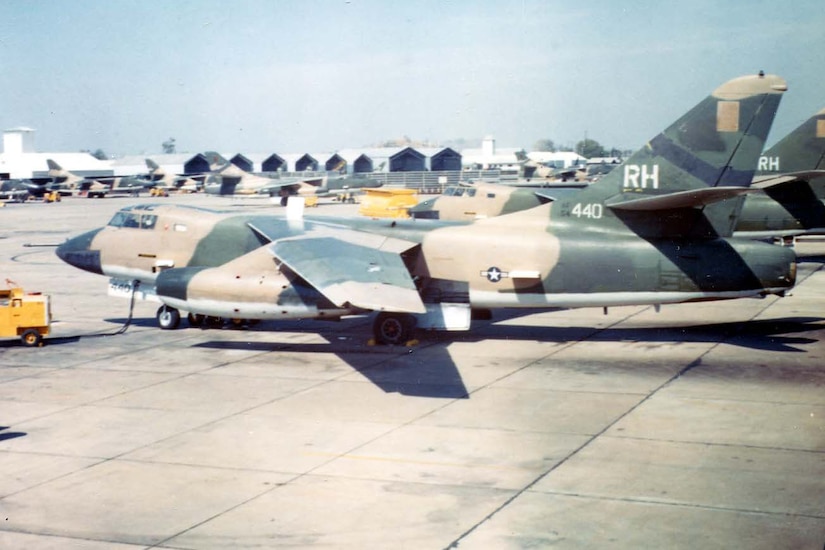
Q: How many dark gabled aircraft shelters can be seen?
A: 8